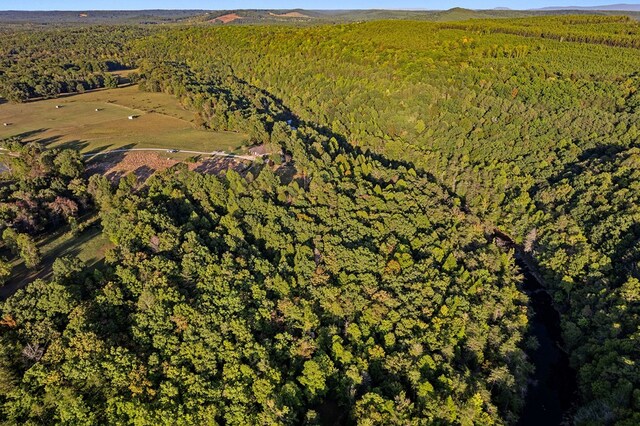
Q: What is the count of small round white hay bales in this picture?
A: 4